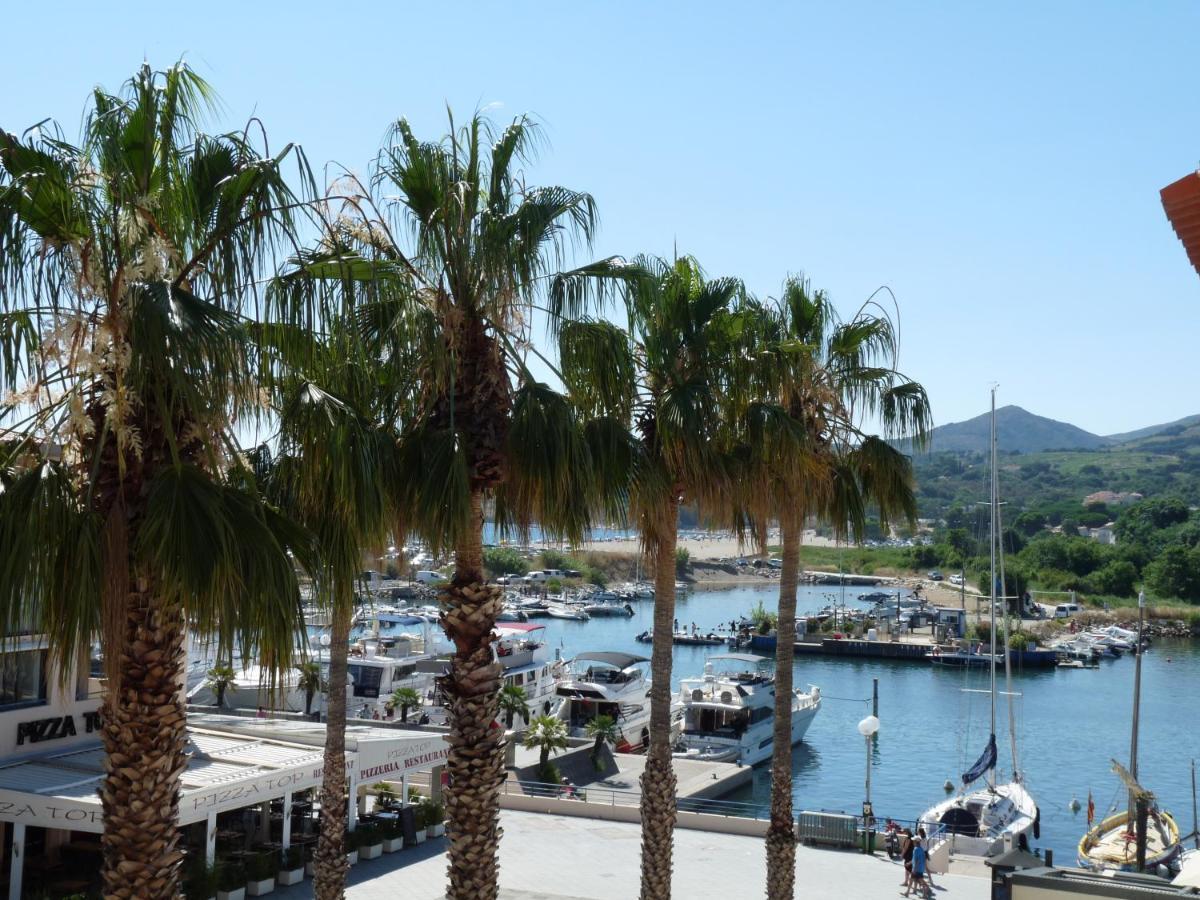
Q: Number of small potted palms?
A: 6